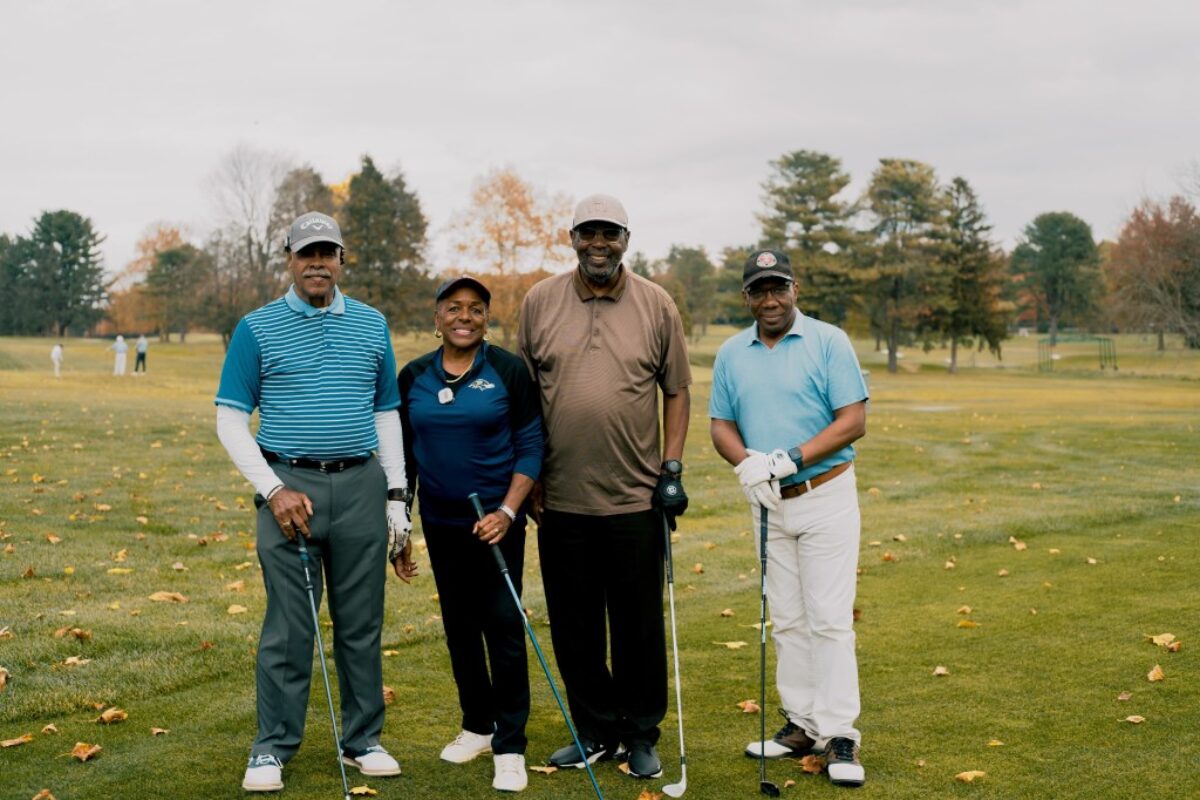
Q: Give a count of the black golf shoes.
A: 2